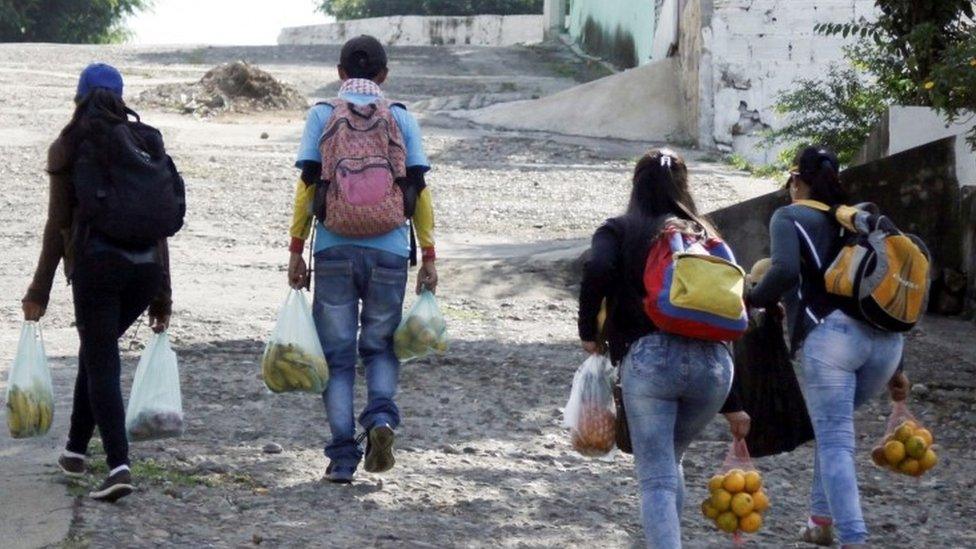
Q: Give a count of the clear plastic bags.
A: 5